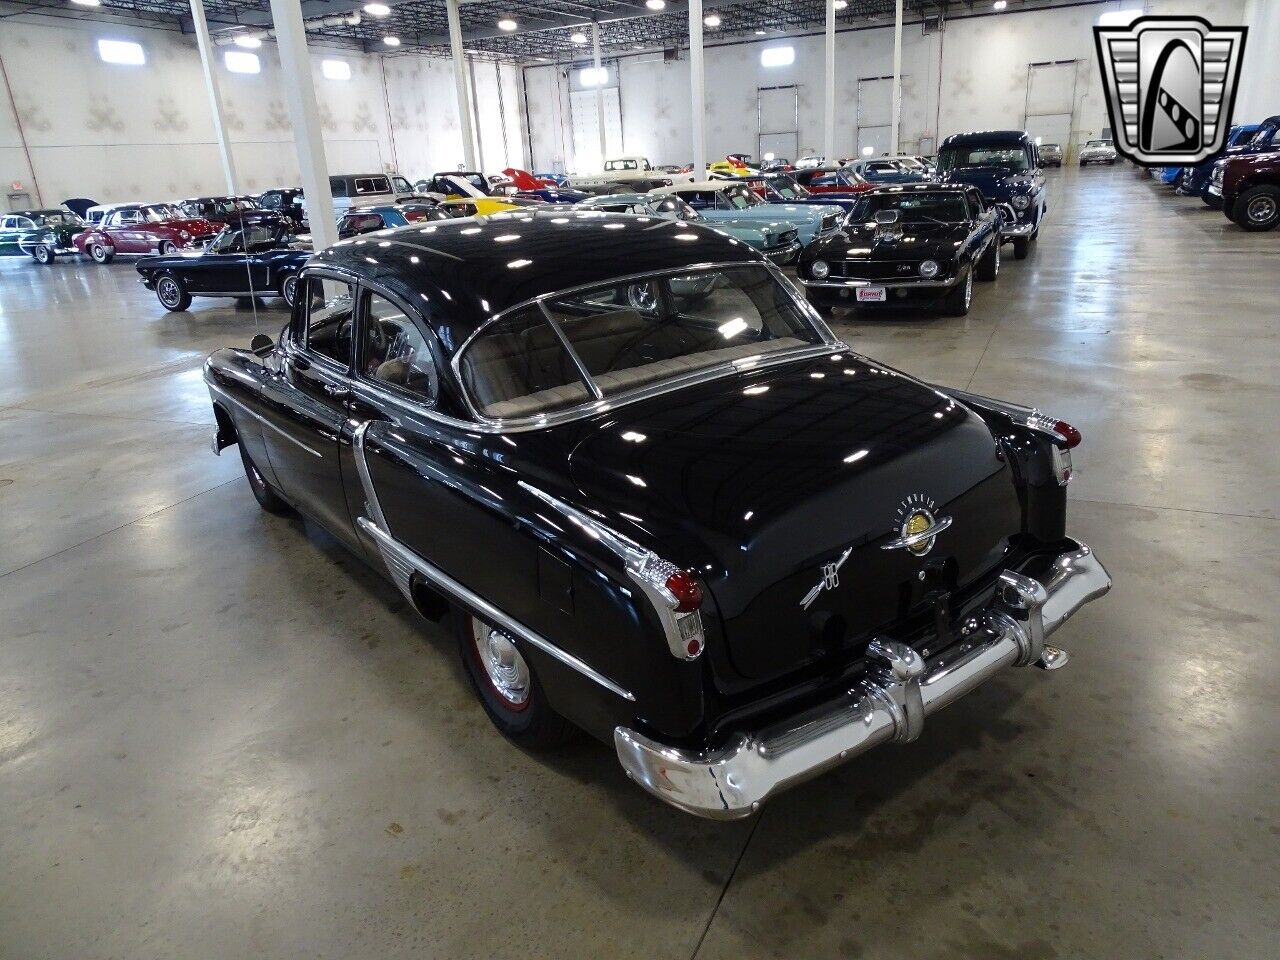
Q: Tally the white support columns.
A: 7